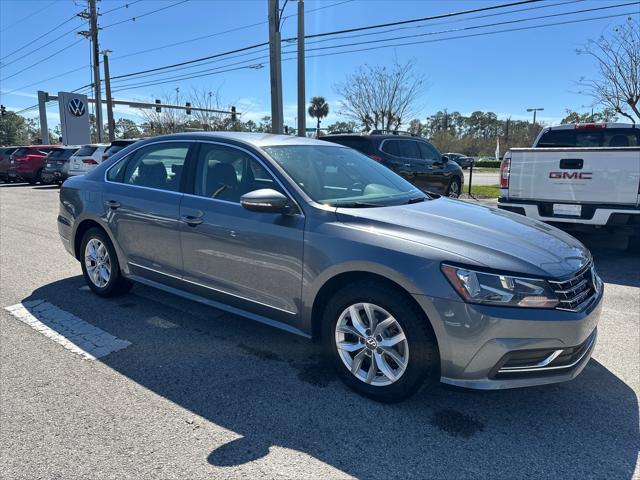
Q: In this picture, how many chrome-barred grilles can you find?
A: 1